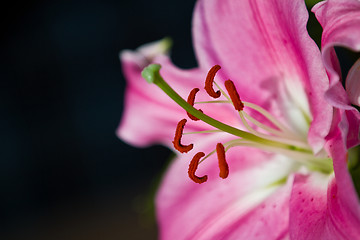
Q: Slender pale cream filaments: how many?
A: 6